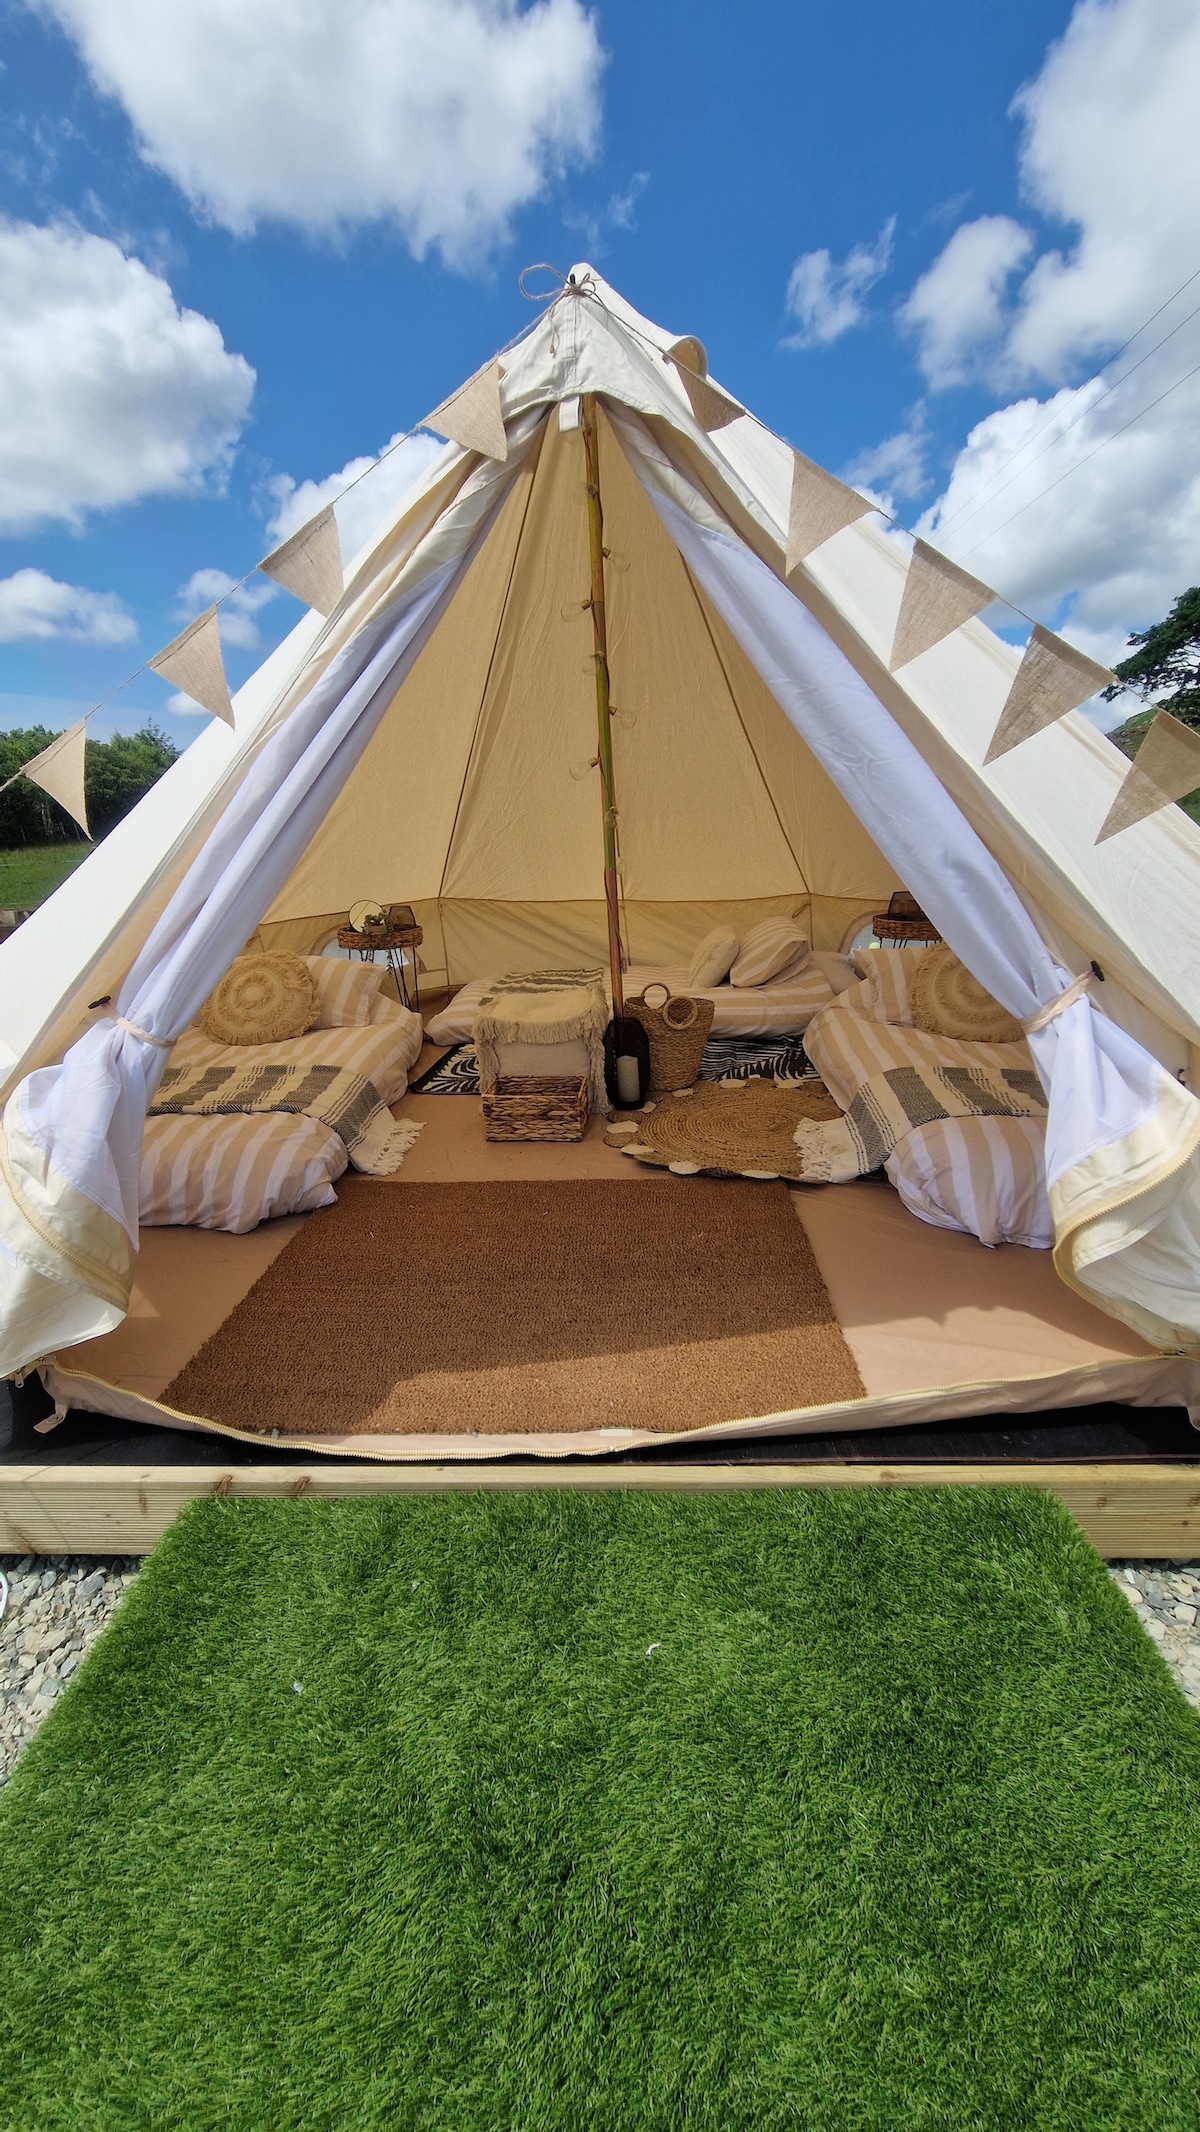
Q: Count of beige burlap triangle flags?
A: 9